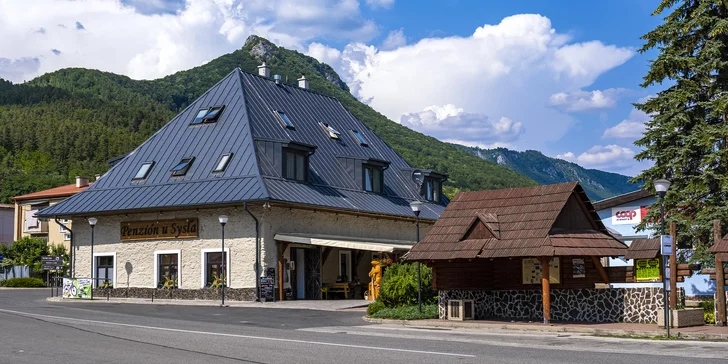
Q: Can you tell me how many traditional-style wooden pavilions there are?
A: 1